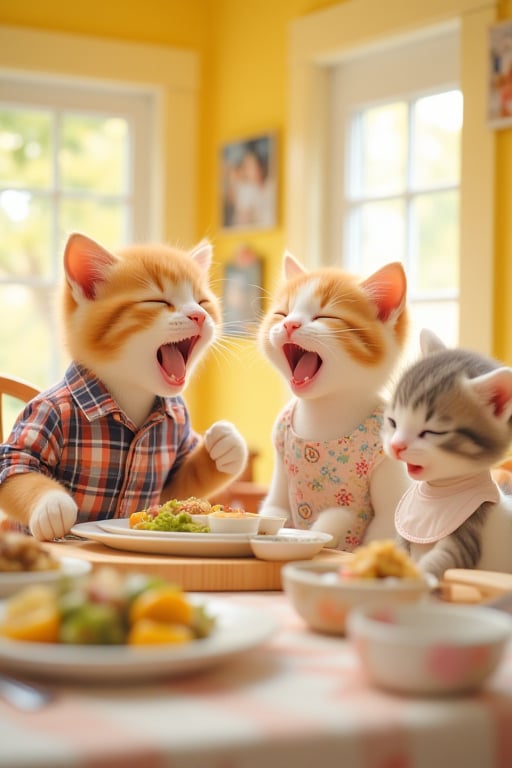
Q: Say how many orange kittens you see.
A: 2